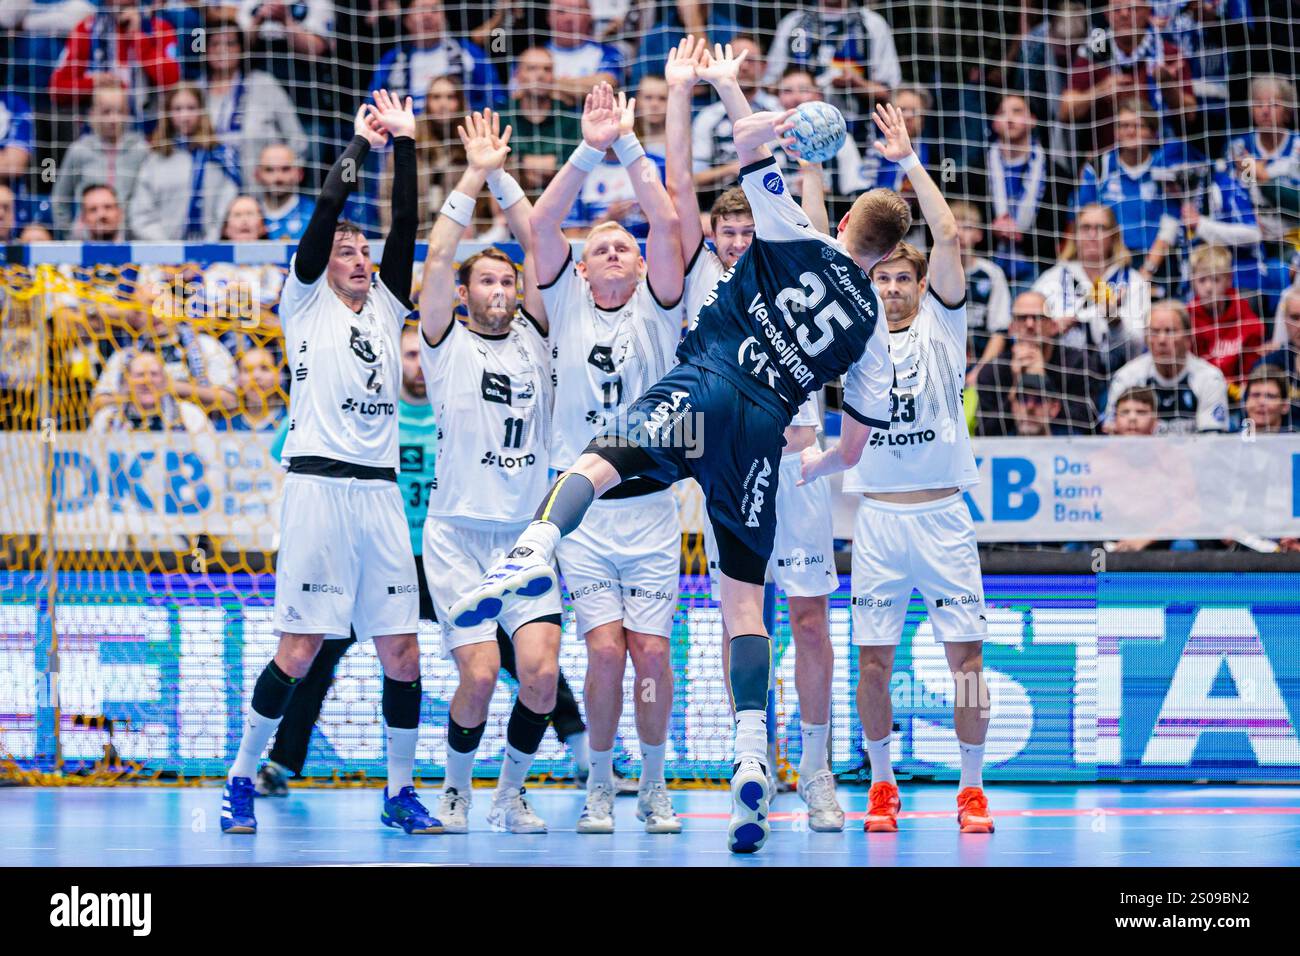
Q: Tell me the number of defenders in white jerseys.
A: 5